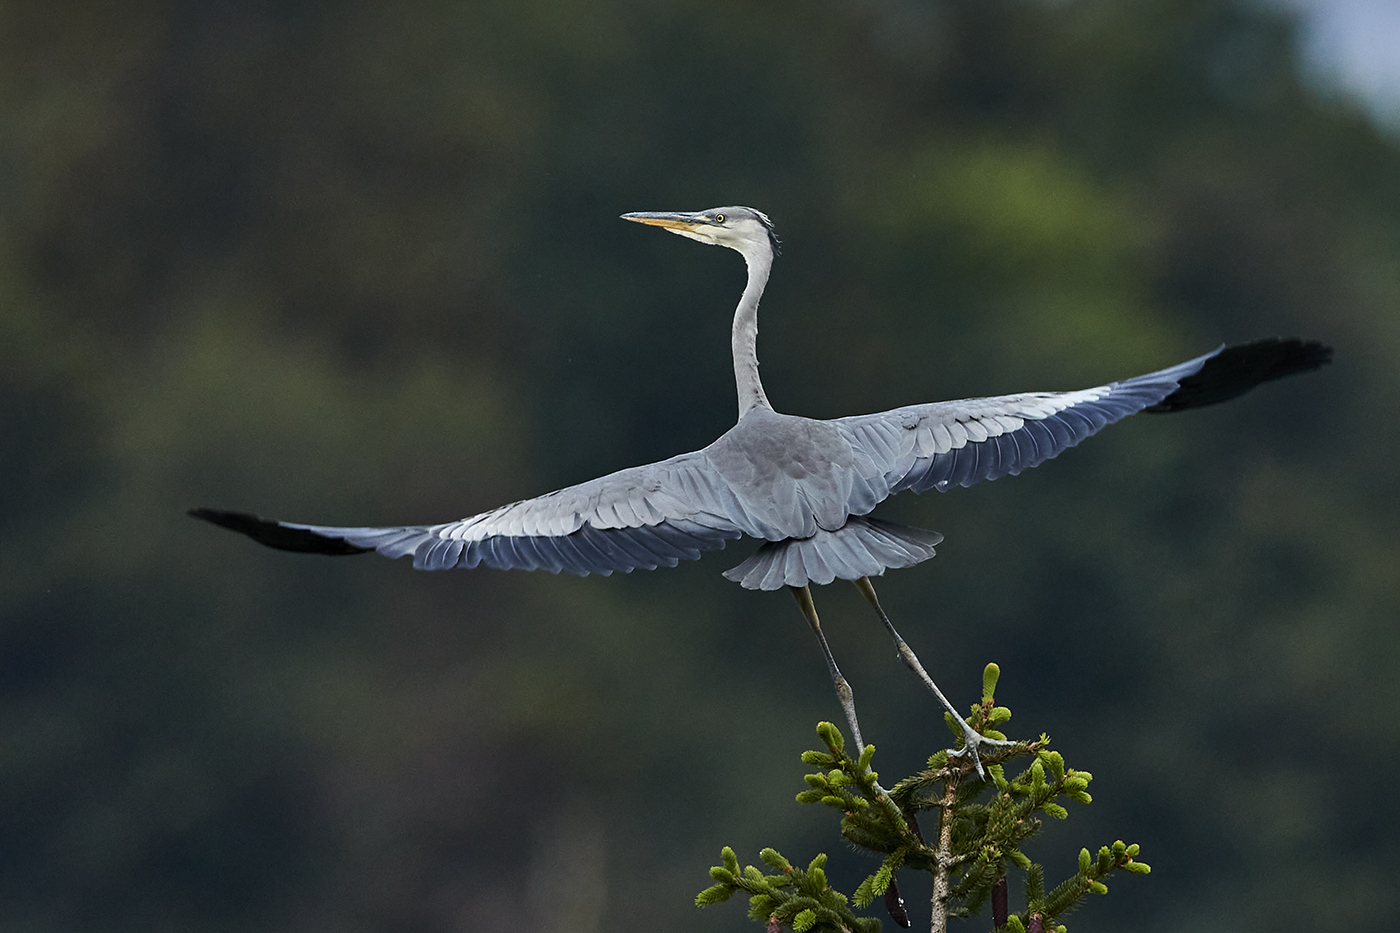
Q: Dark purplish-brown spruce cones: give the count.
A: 5